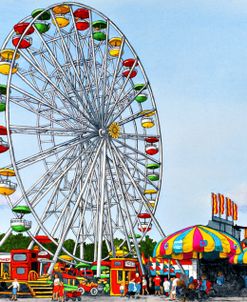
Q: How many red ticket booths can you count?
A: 1